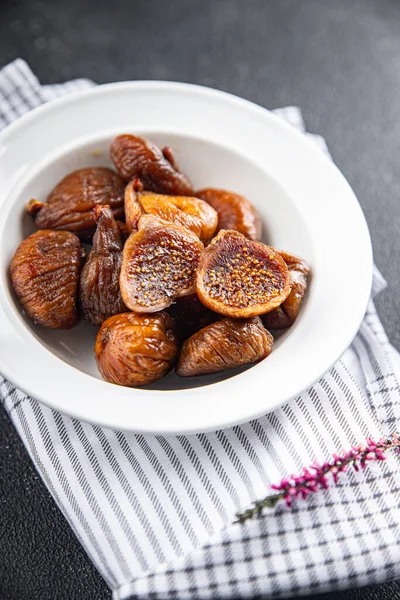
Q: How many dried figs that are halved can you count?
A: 2